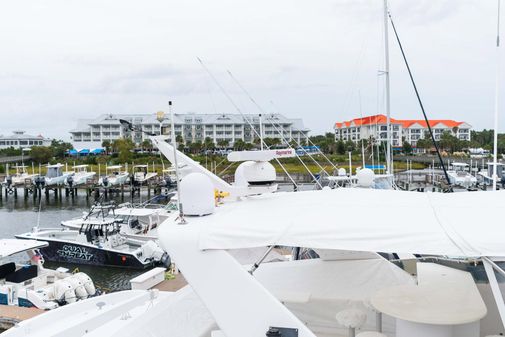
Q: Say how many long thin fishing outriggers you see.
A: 4